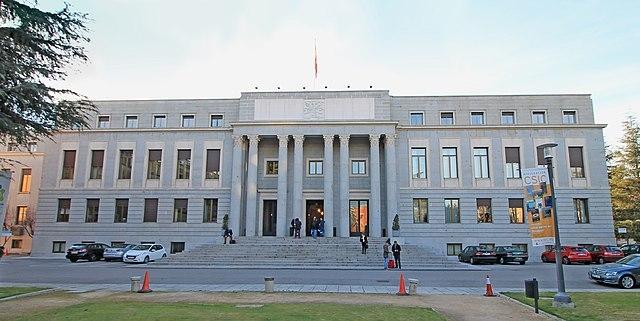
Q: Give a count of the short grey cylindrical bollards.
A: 3